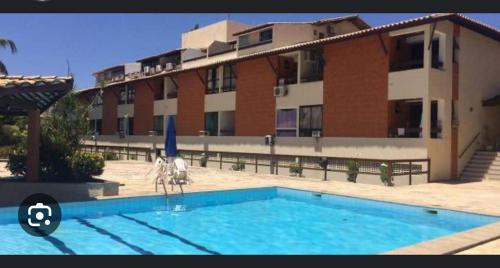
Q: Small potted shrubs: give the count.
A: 5